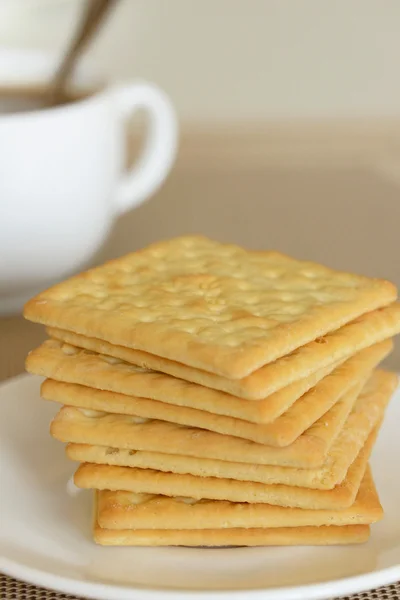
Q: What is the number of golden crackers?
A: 9